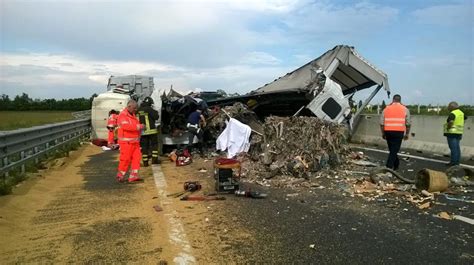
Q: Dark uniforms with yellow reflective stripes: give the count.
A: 1